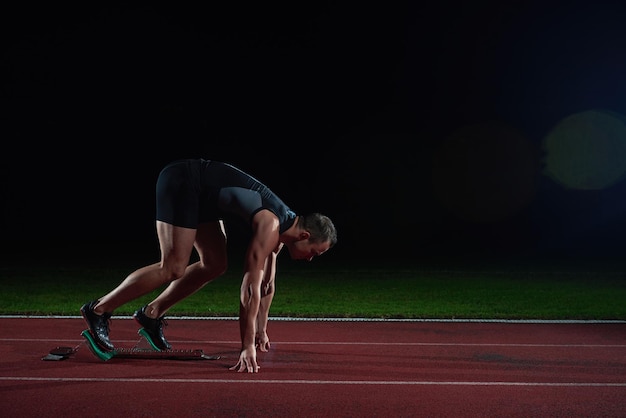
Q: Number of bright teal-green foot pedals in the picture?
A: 2